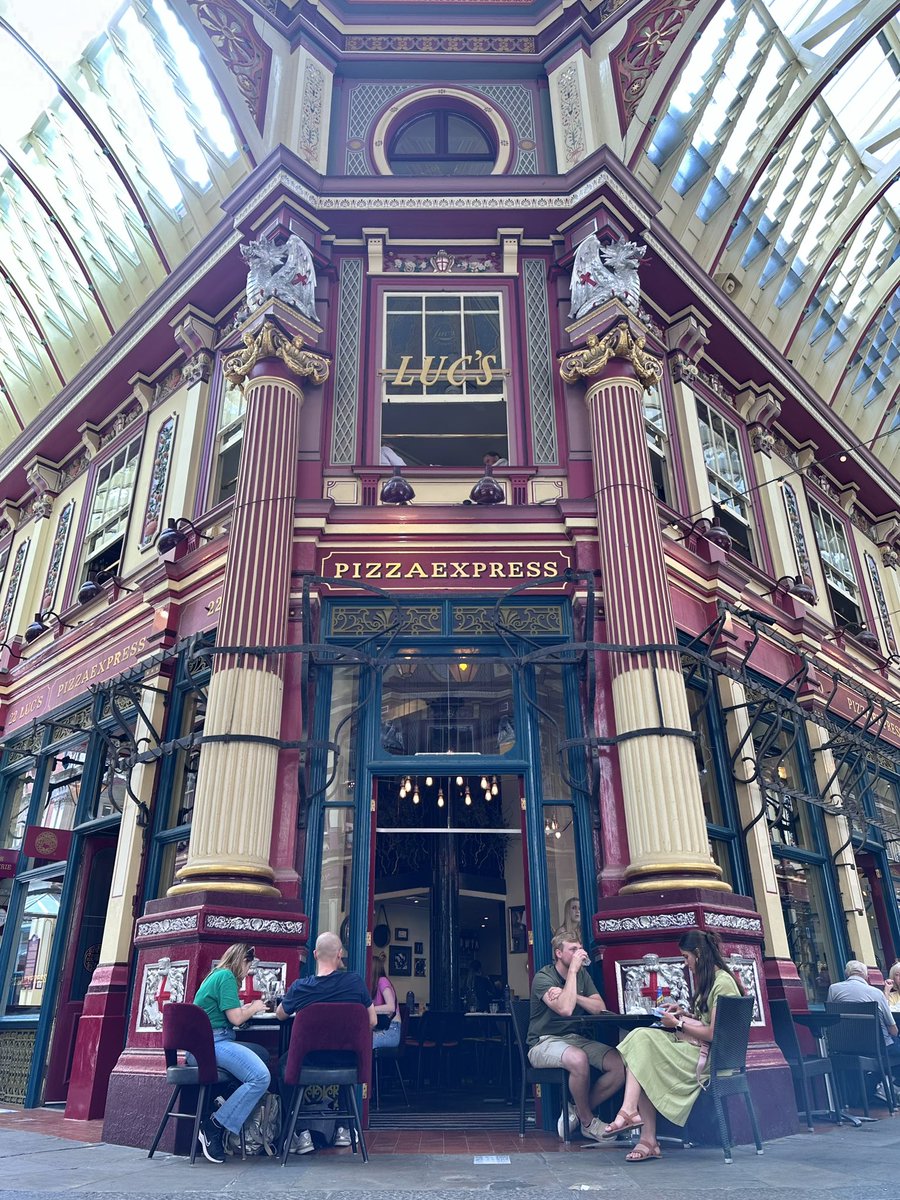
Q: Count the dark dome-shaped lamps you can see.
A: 8